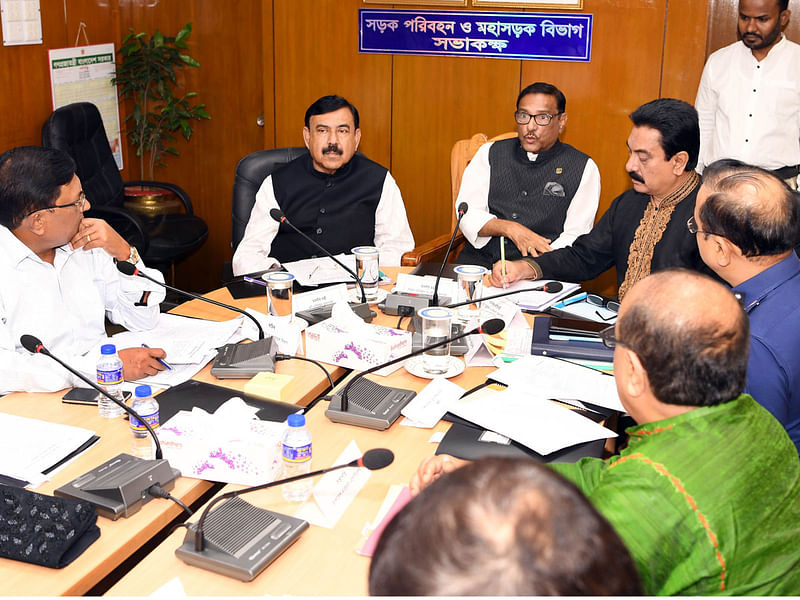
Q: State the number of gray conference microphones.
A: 7